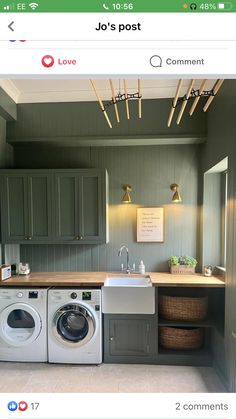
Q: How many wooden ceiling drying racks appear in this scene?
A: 2